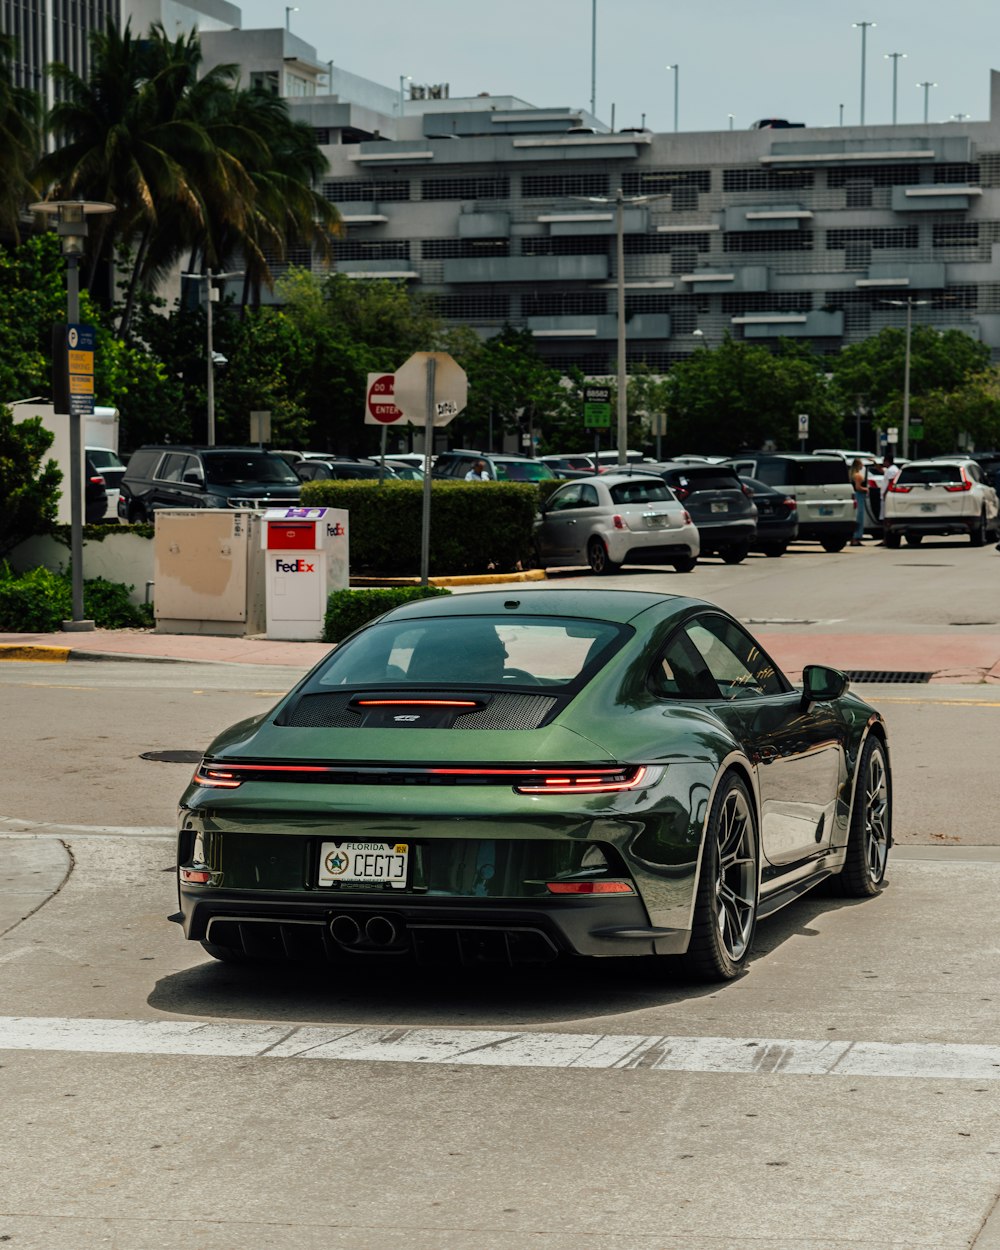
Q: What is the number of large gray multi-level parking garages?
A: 1